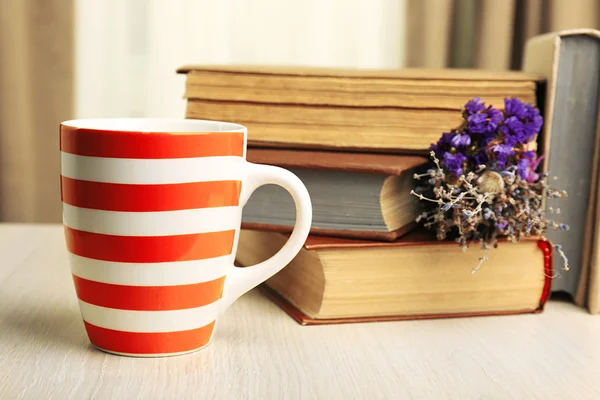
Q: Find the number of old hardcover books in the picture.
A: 4